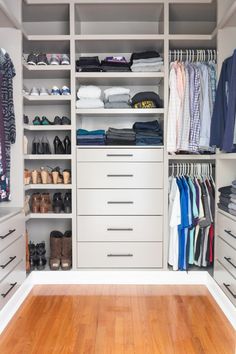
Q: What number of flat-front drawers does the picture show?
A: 11